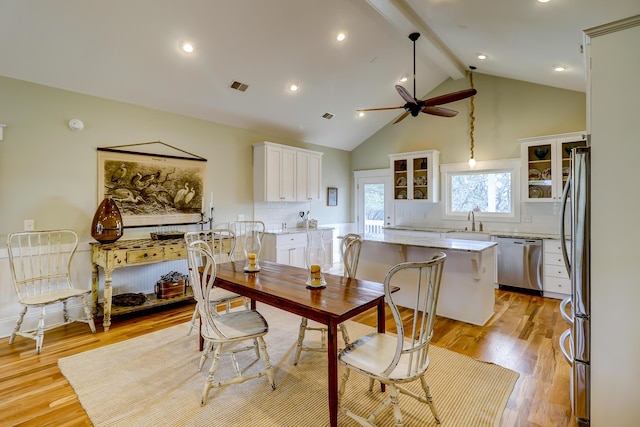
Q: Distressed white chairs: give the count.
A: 6